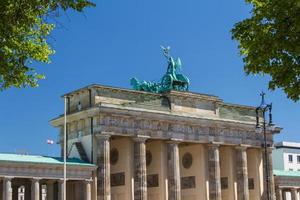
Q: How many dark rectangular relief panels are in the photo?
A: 5